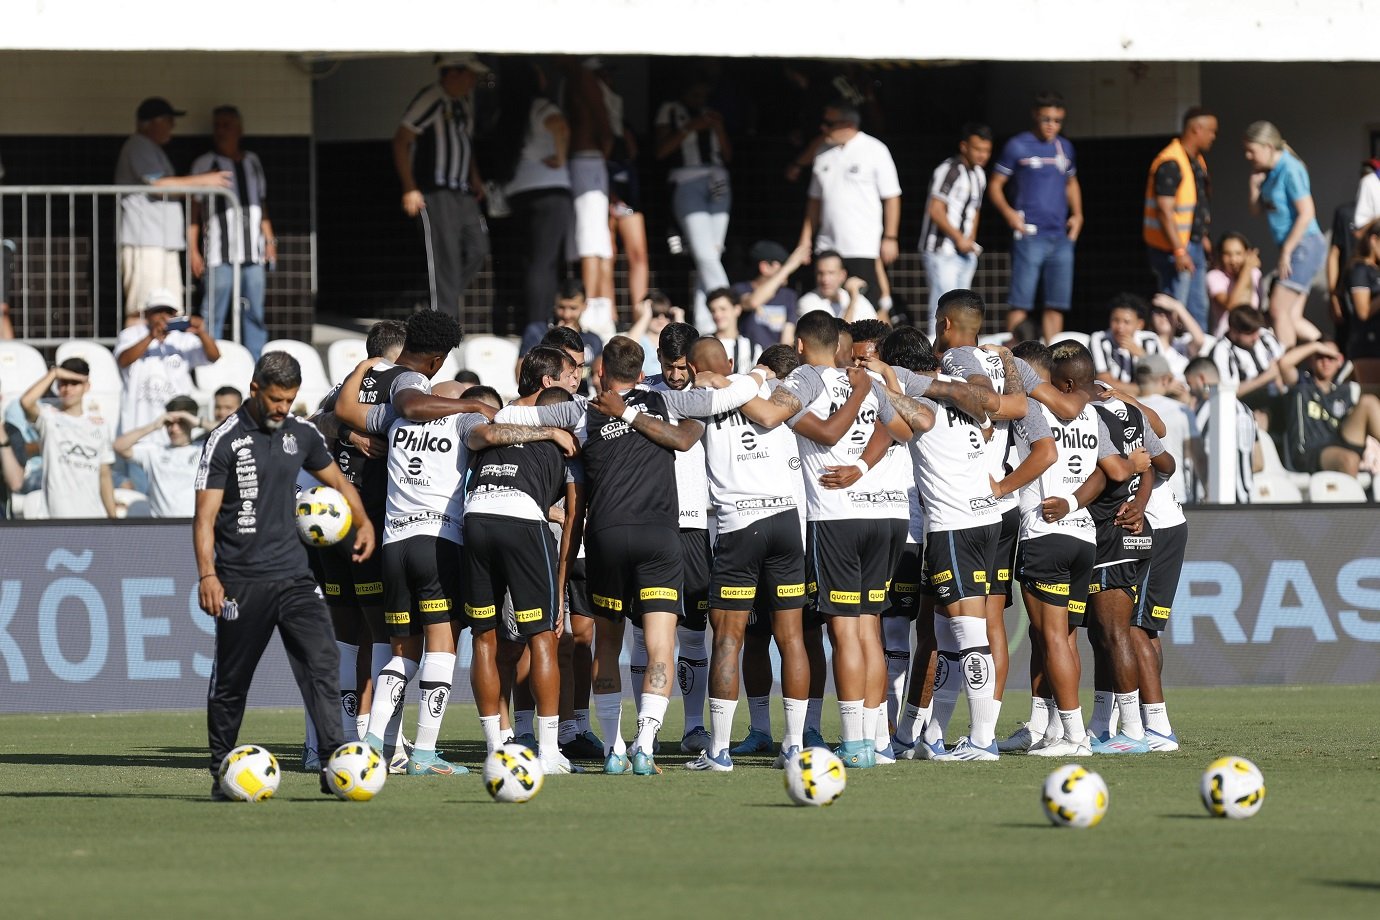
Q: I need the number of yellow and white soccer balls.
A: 7